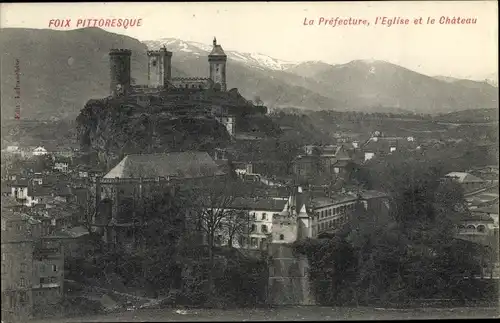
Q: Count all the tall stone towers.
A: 3